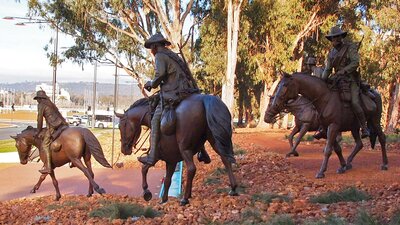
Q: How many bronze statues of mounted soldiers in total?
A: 4